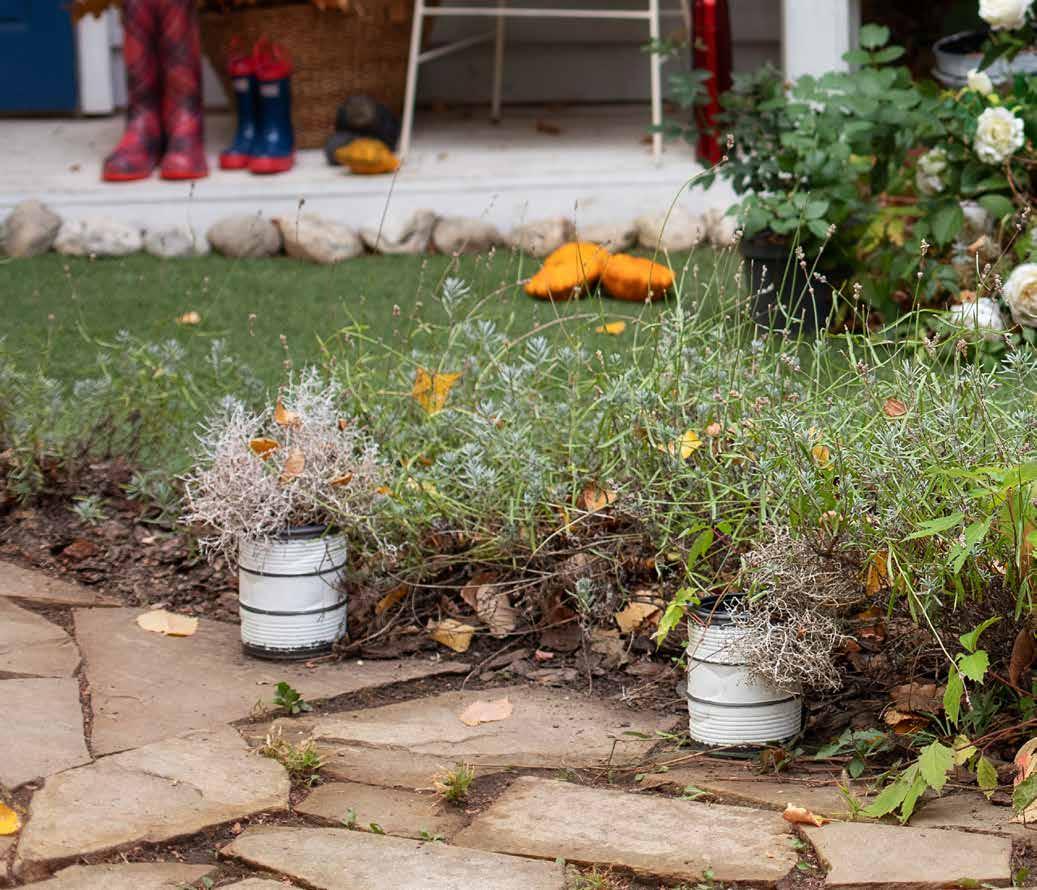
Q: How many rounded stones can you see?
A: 11